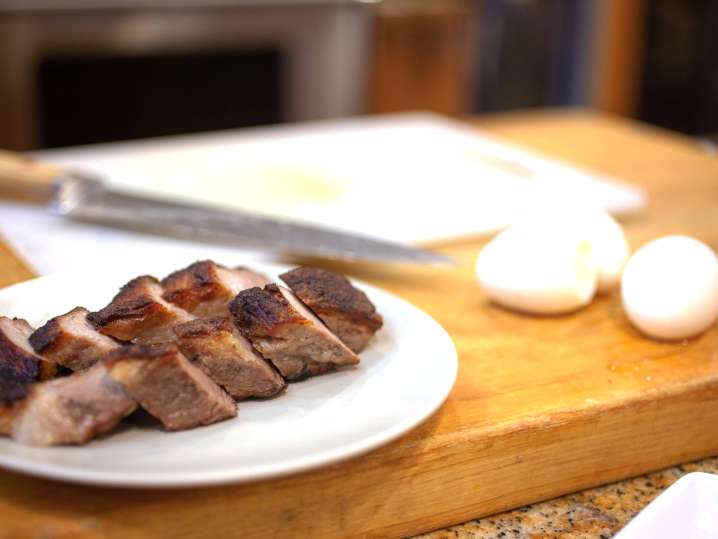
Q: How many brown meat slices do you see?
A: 9